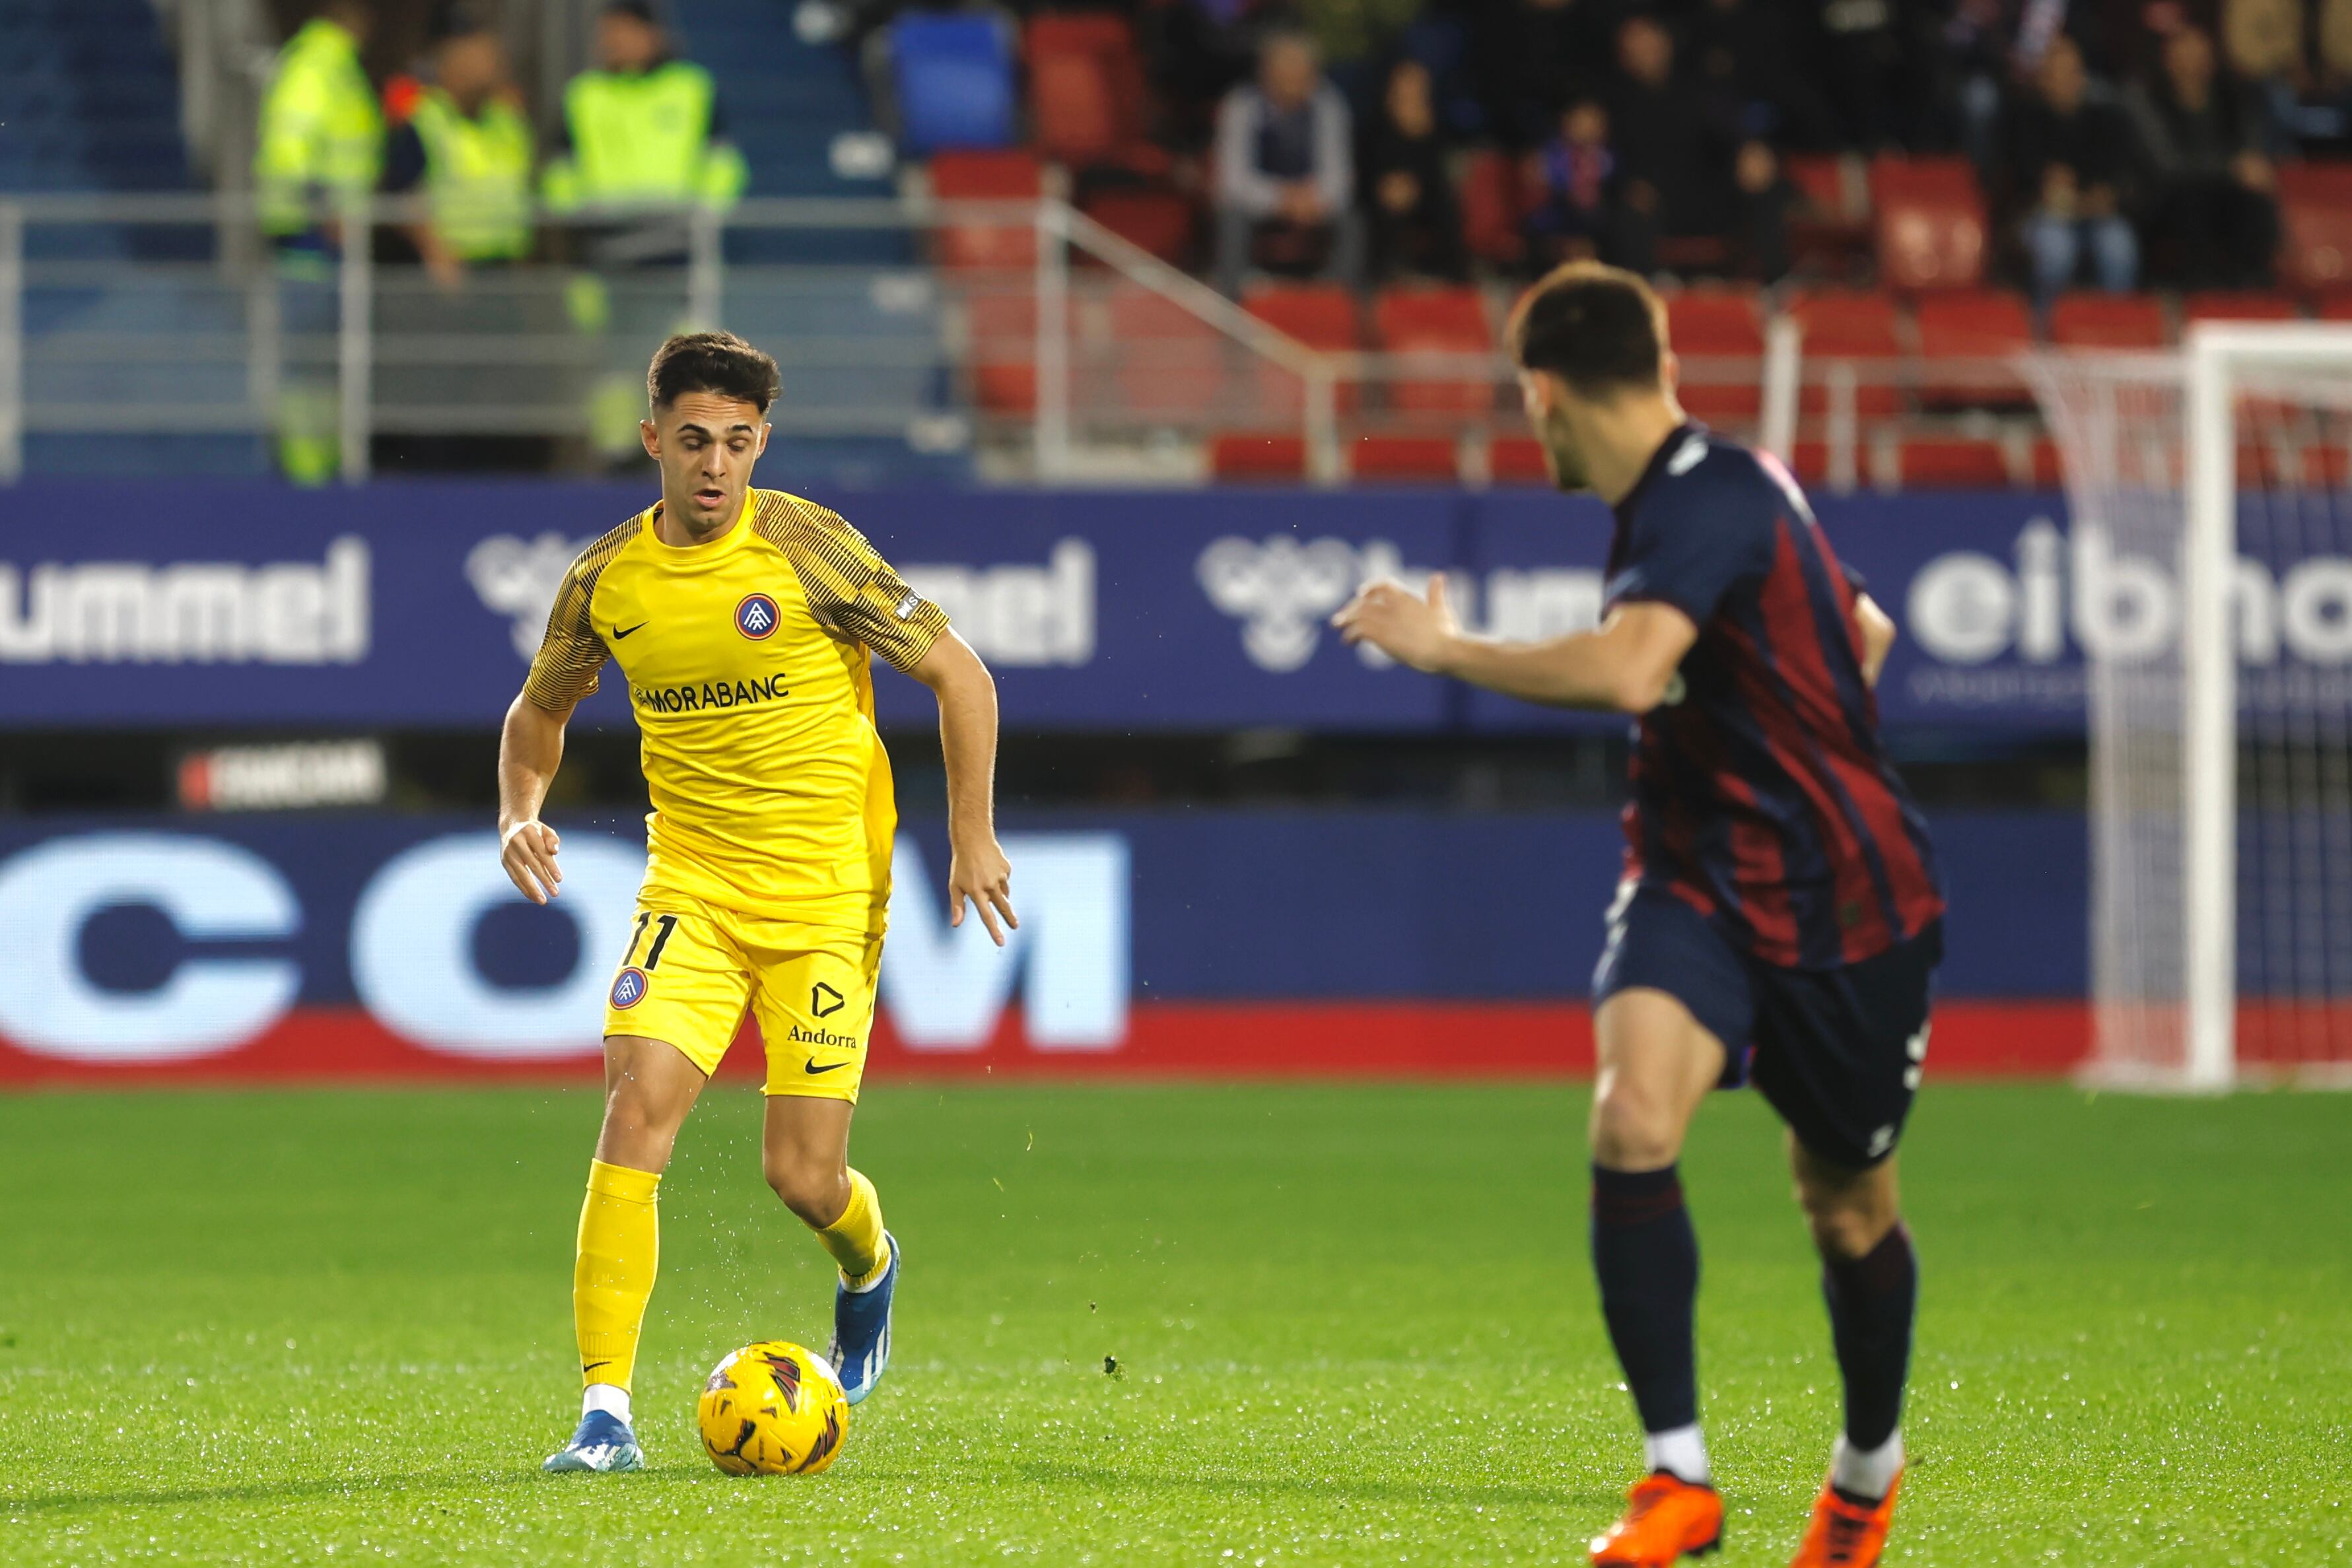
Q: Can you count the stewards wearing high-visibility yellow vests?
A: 3